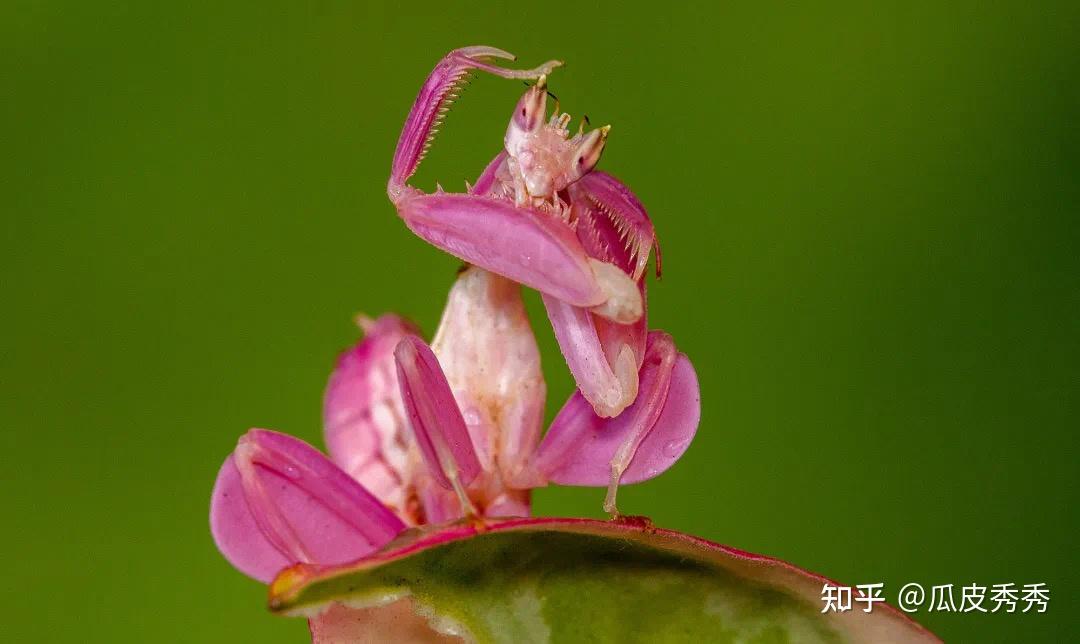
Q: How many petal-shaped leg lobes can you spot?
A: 3